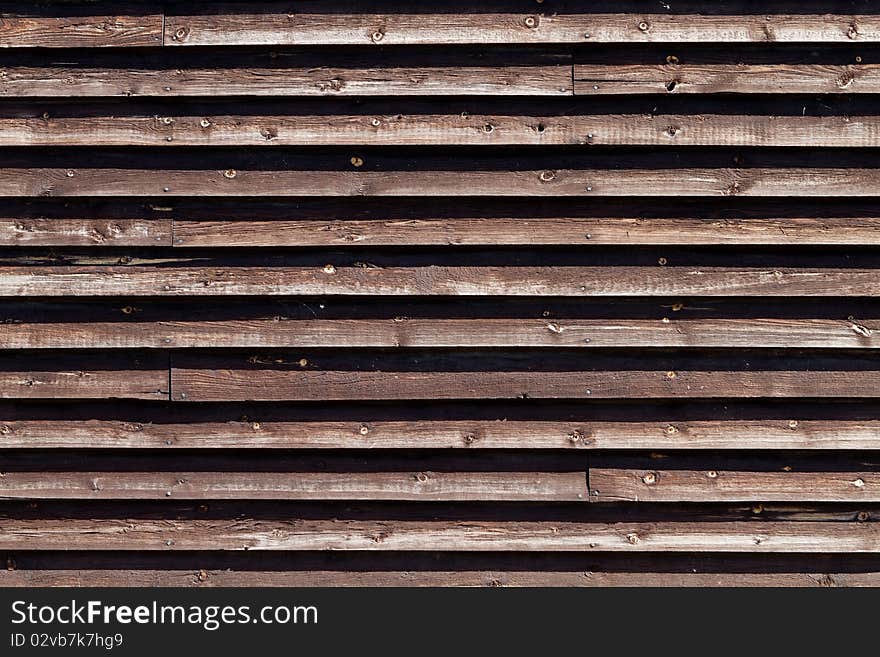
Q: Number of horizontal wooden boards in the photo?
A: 12